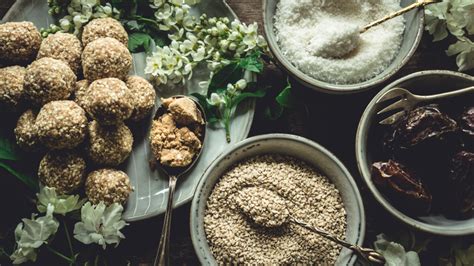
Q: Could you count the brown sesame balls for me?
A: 14